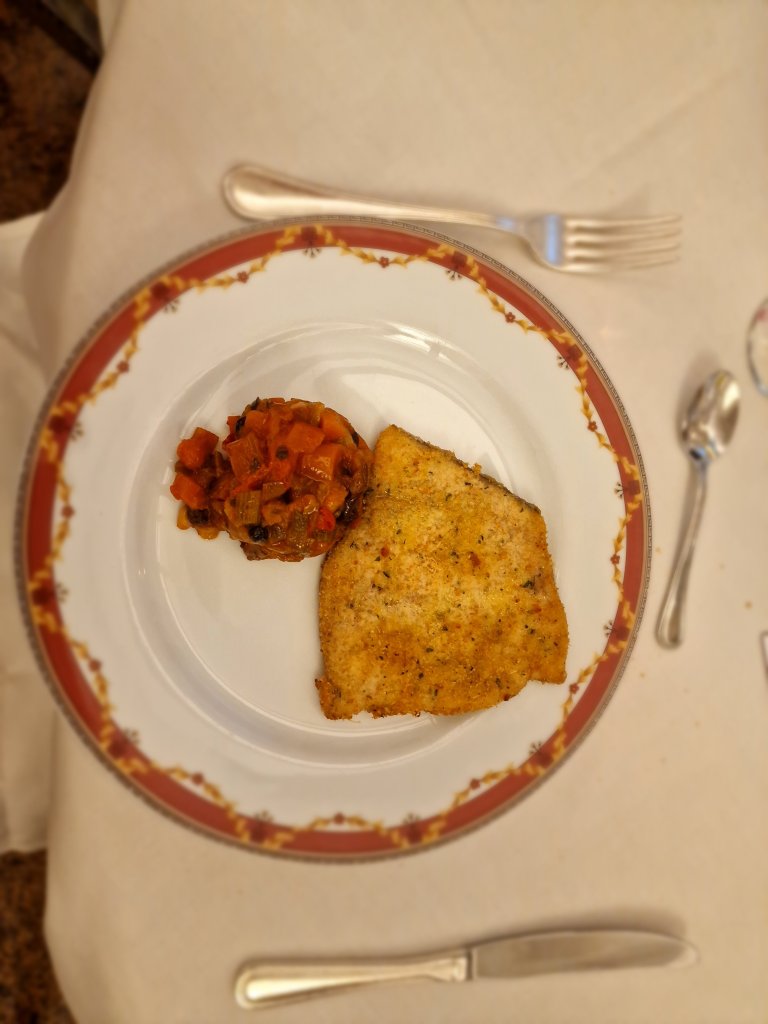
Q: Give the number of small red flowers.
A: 12